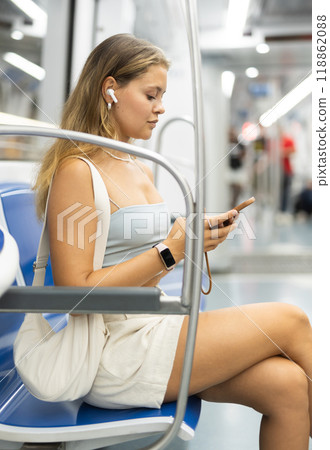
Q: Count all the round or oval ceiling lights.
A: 3